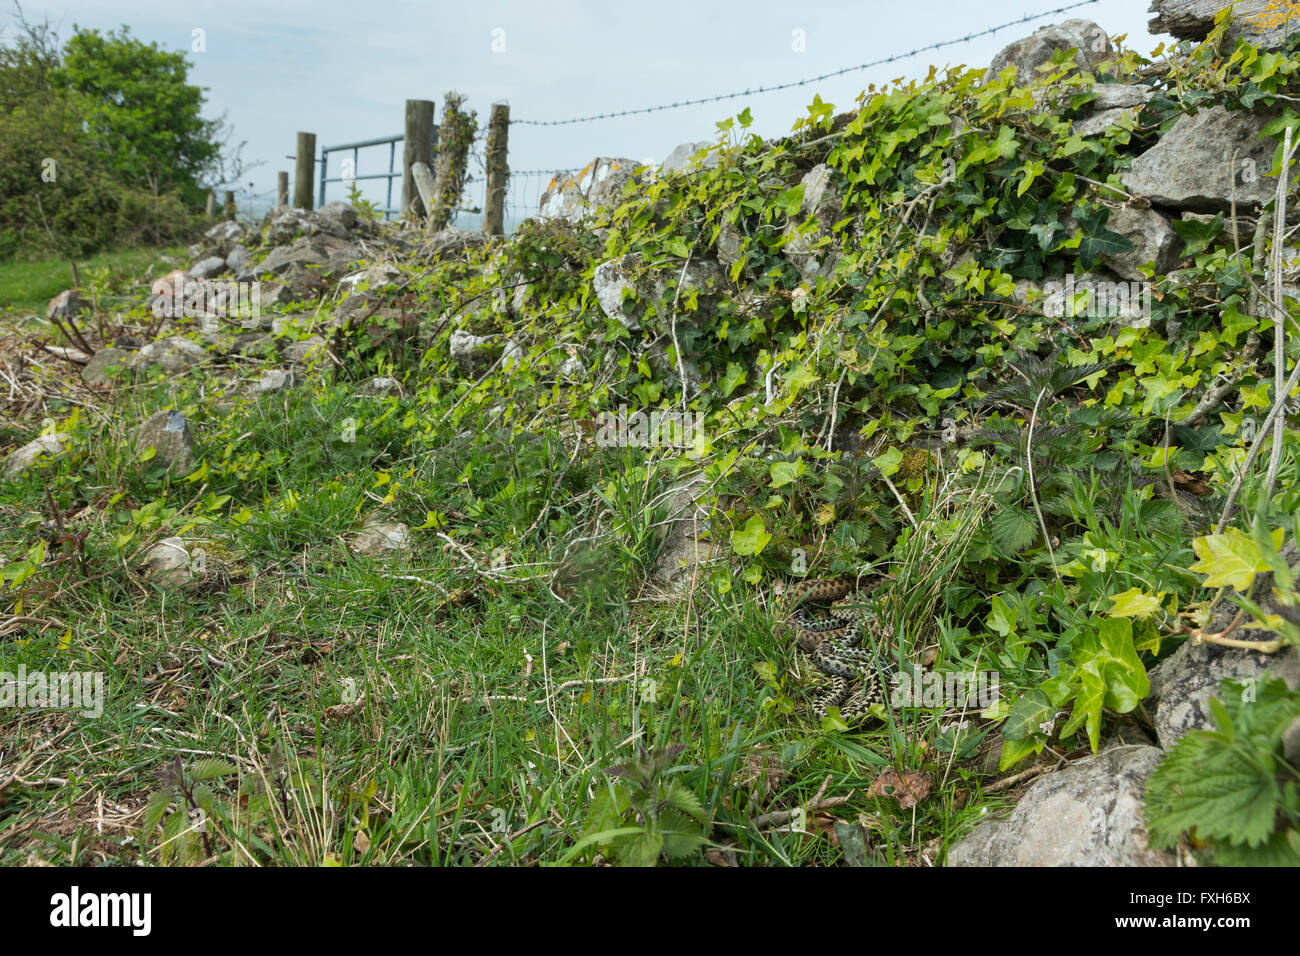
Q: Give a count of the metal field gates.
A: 1